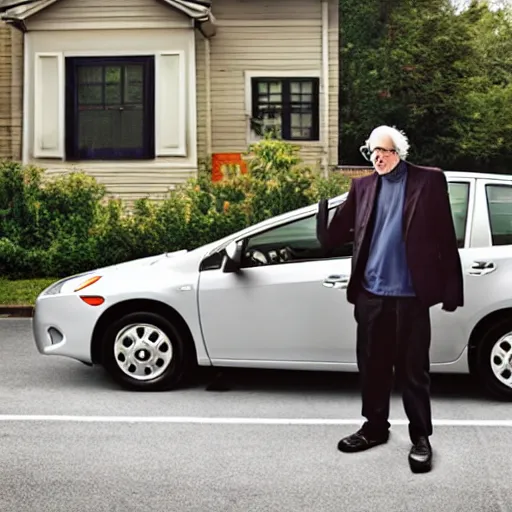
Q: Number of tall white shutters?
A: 2